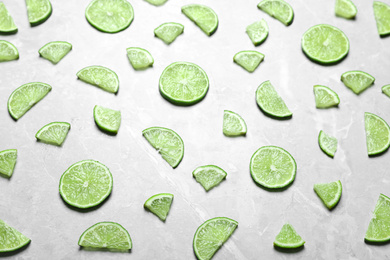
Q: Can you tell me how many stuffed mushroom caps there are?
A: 0